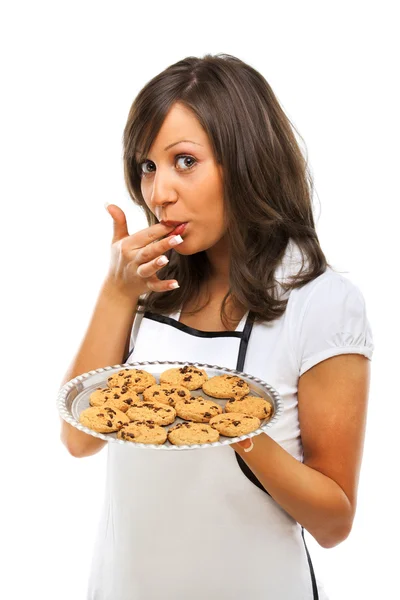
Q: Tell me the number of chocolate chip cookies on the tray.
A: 12